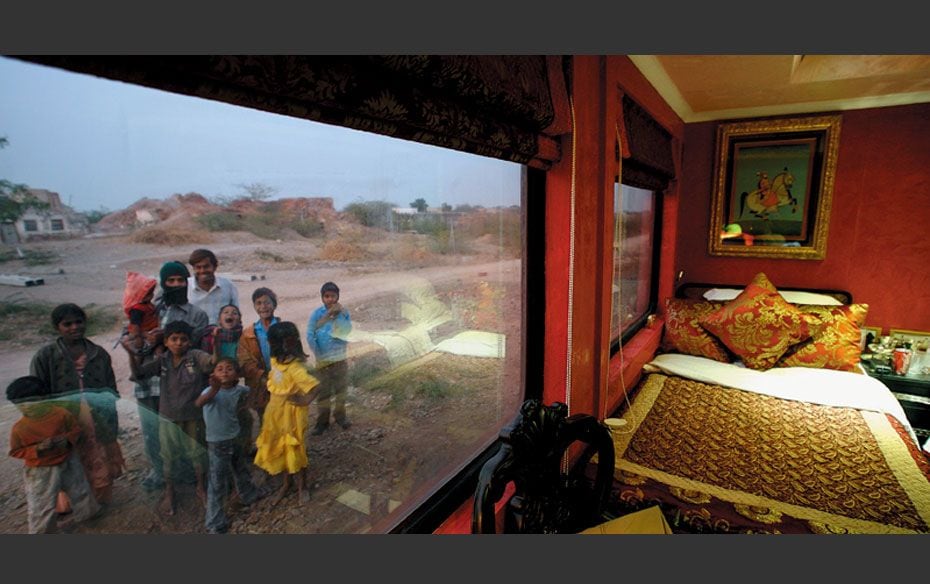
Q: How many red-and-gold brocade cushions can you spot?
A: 3